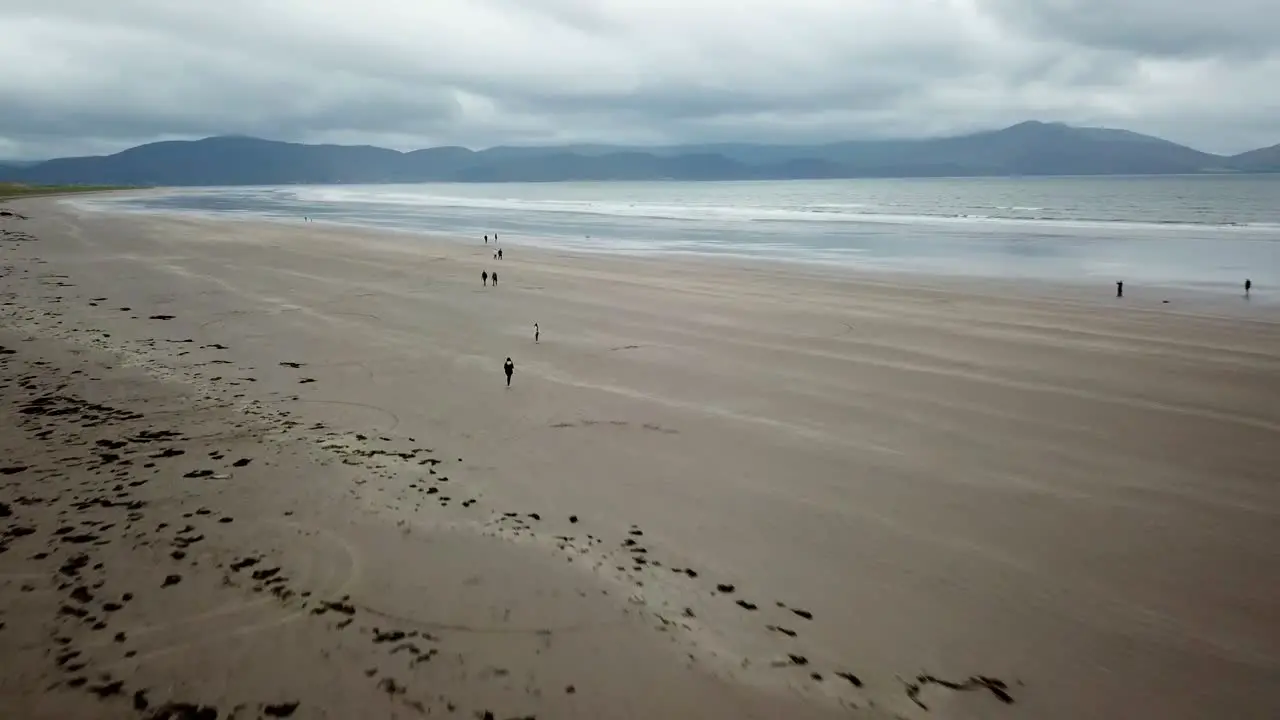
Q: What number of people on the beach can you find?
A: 12